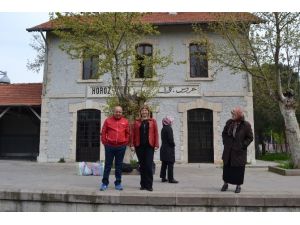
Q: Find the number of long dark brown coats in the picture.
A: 1